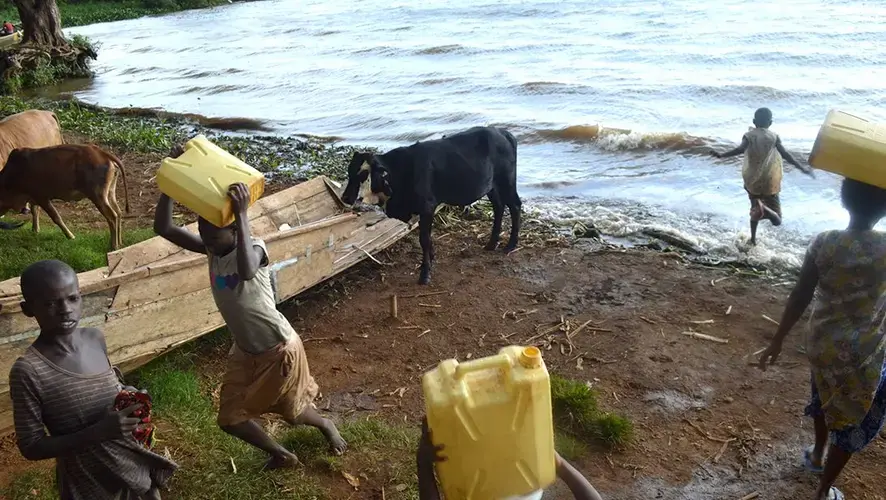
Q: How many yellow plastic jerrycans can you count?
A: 3